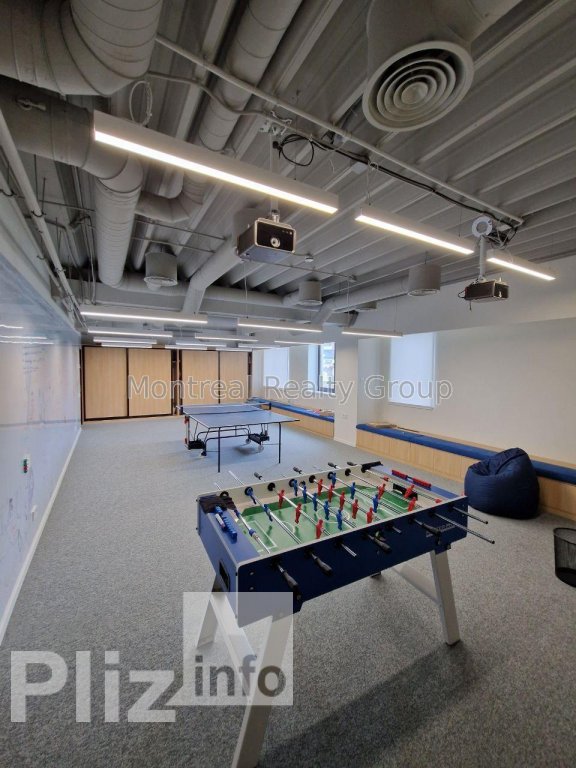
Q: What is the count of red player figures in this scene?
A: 11